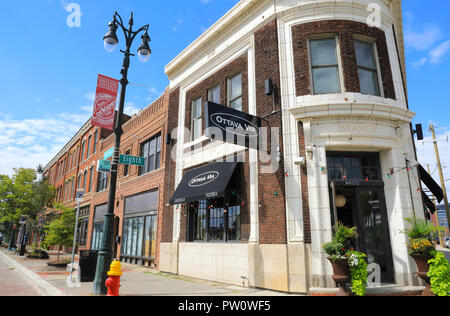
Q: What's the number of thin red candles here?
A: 0